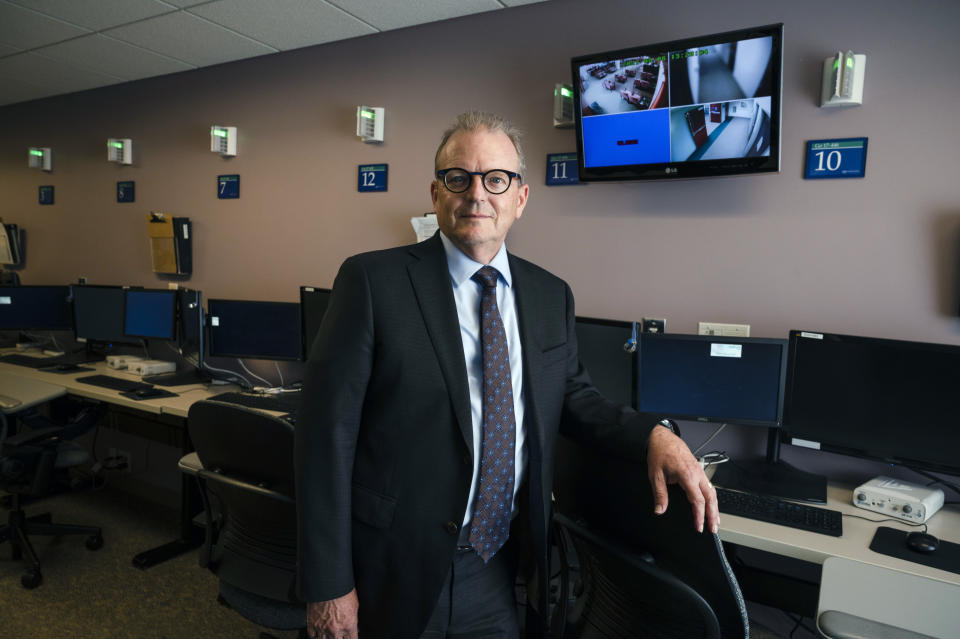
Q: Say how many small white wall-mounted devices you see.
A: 6